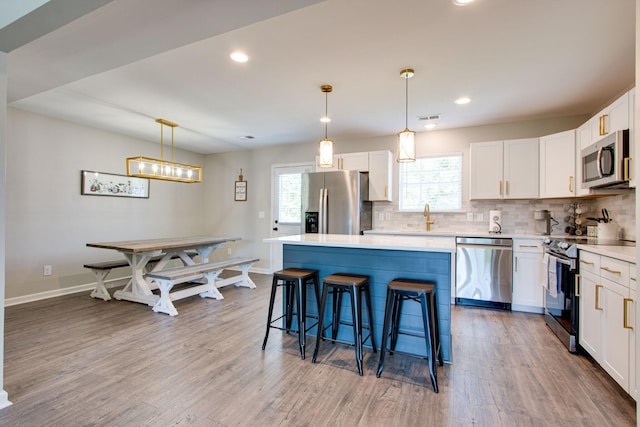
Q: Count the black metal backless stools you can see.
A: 3